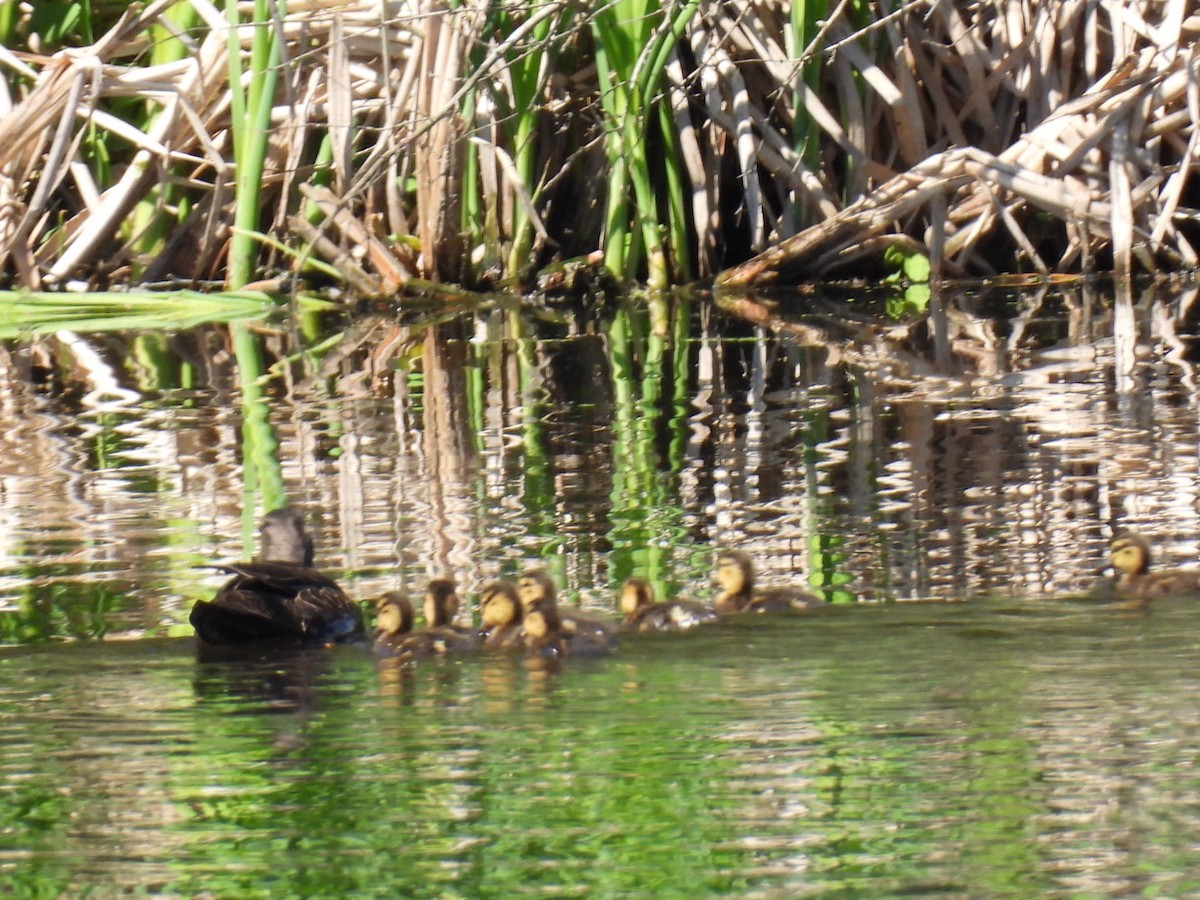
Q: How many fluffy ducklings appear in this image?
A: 8